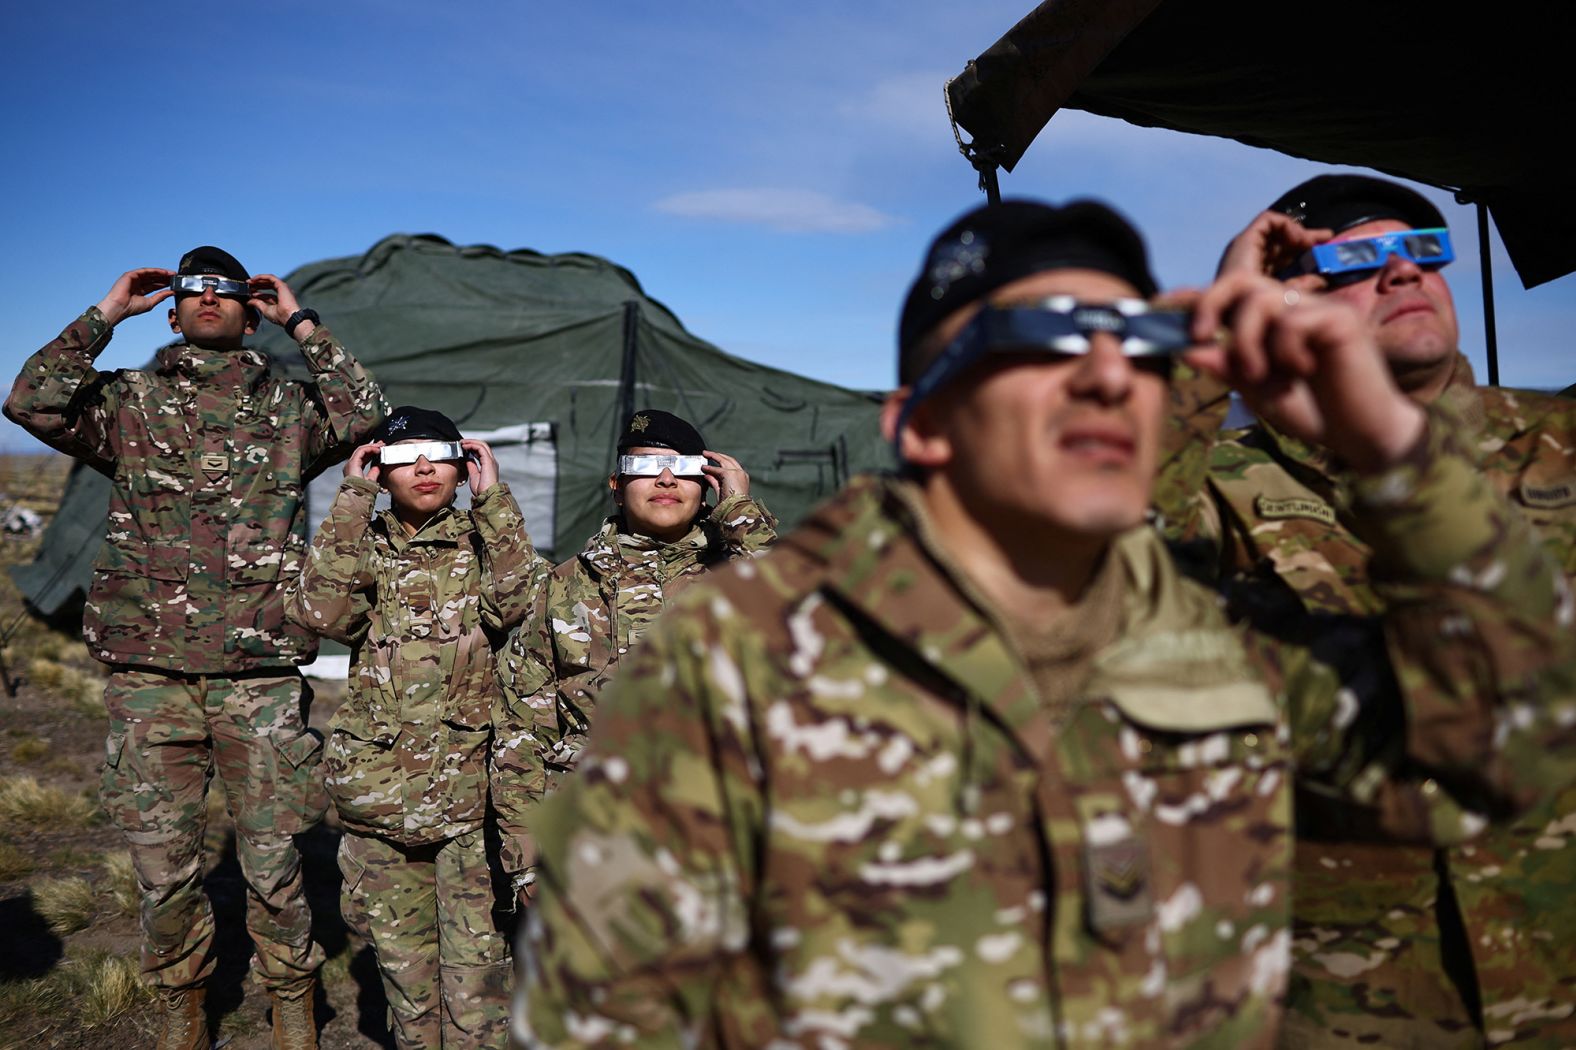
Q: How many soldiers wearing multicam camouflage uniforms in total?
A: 5